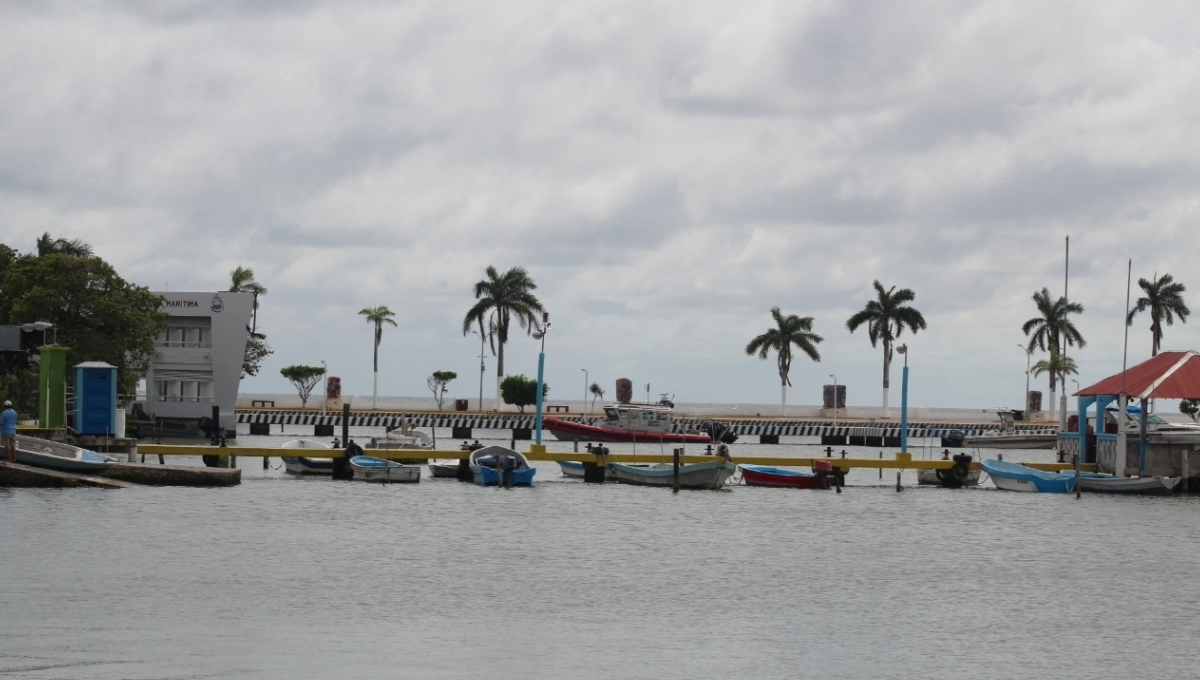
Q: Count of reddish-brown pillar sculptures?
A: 4